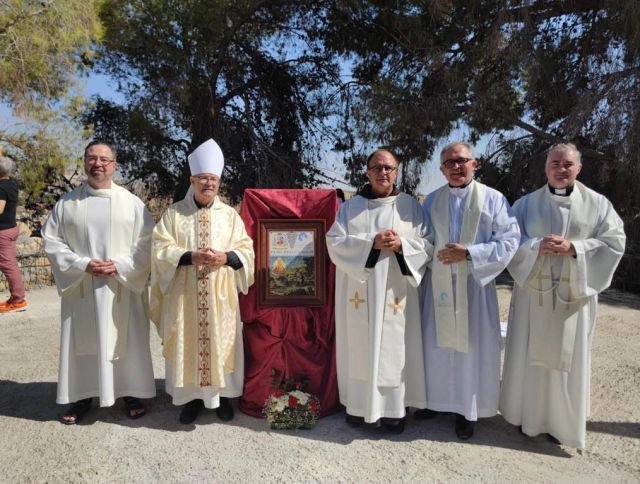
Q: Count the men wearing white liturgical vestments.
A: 5